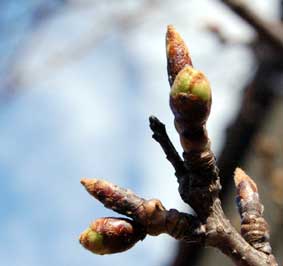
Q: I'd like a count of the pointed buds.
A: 3